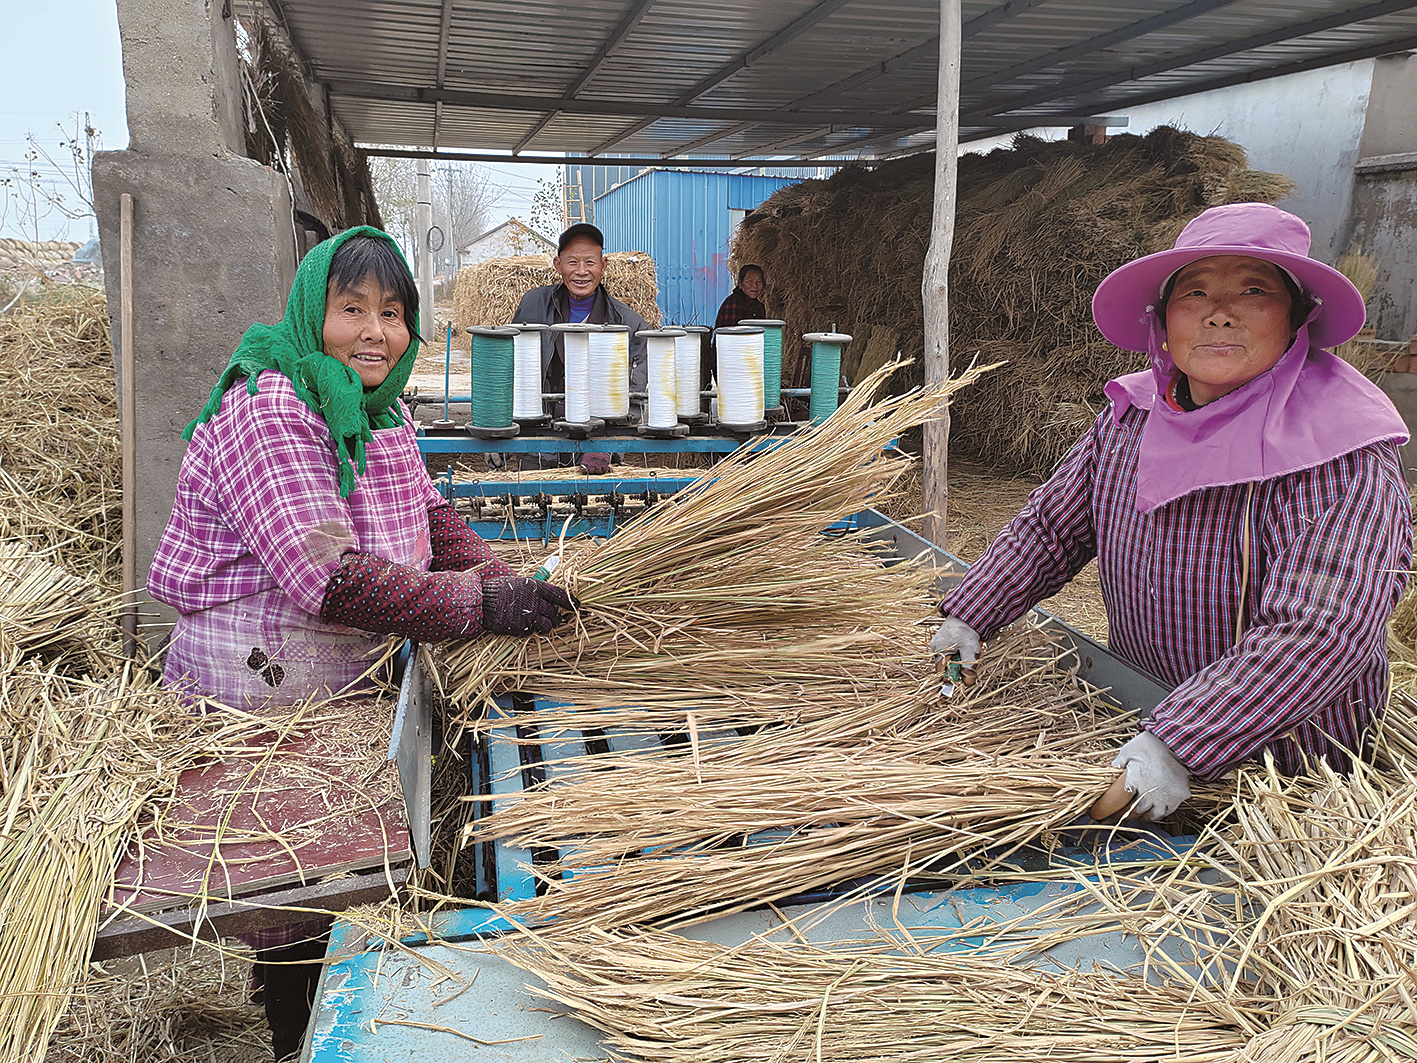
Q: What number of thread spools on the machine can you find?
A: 9